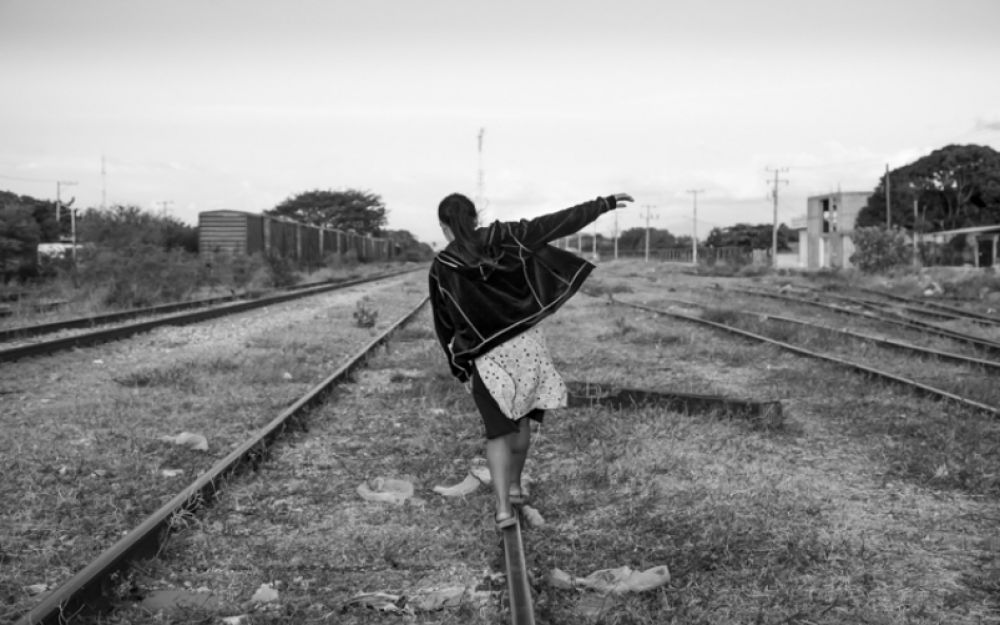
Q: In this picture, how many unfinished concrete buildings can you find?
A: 1